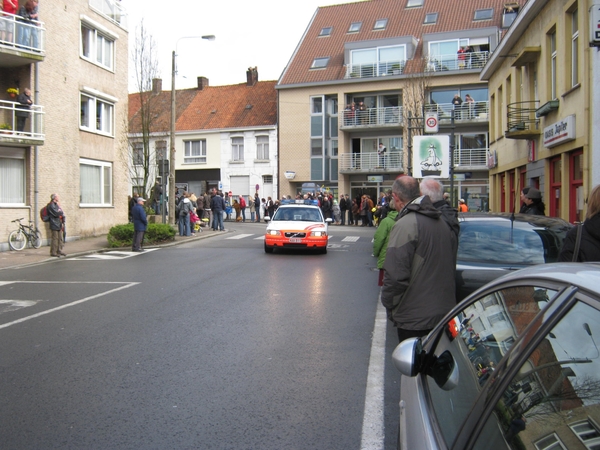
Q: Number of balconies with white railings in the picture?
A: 8